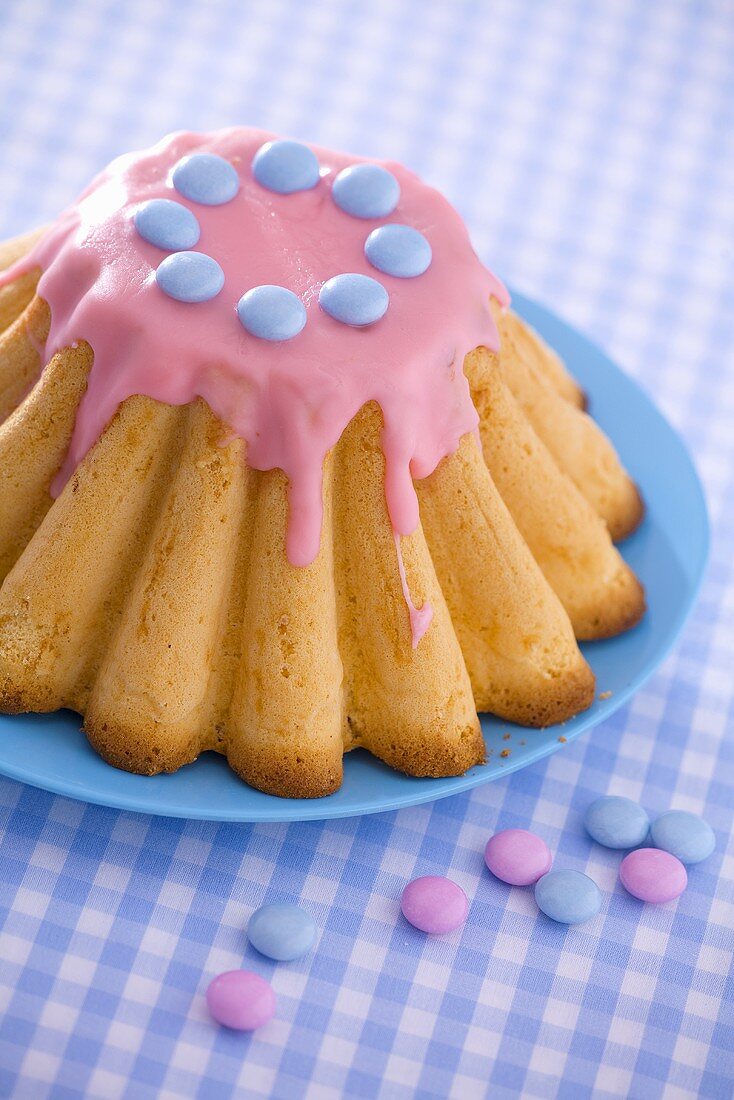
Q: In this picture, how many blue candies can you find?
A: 12